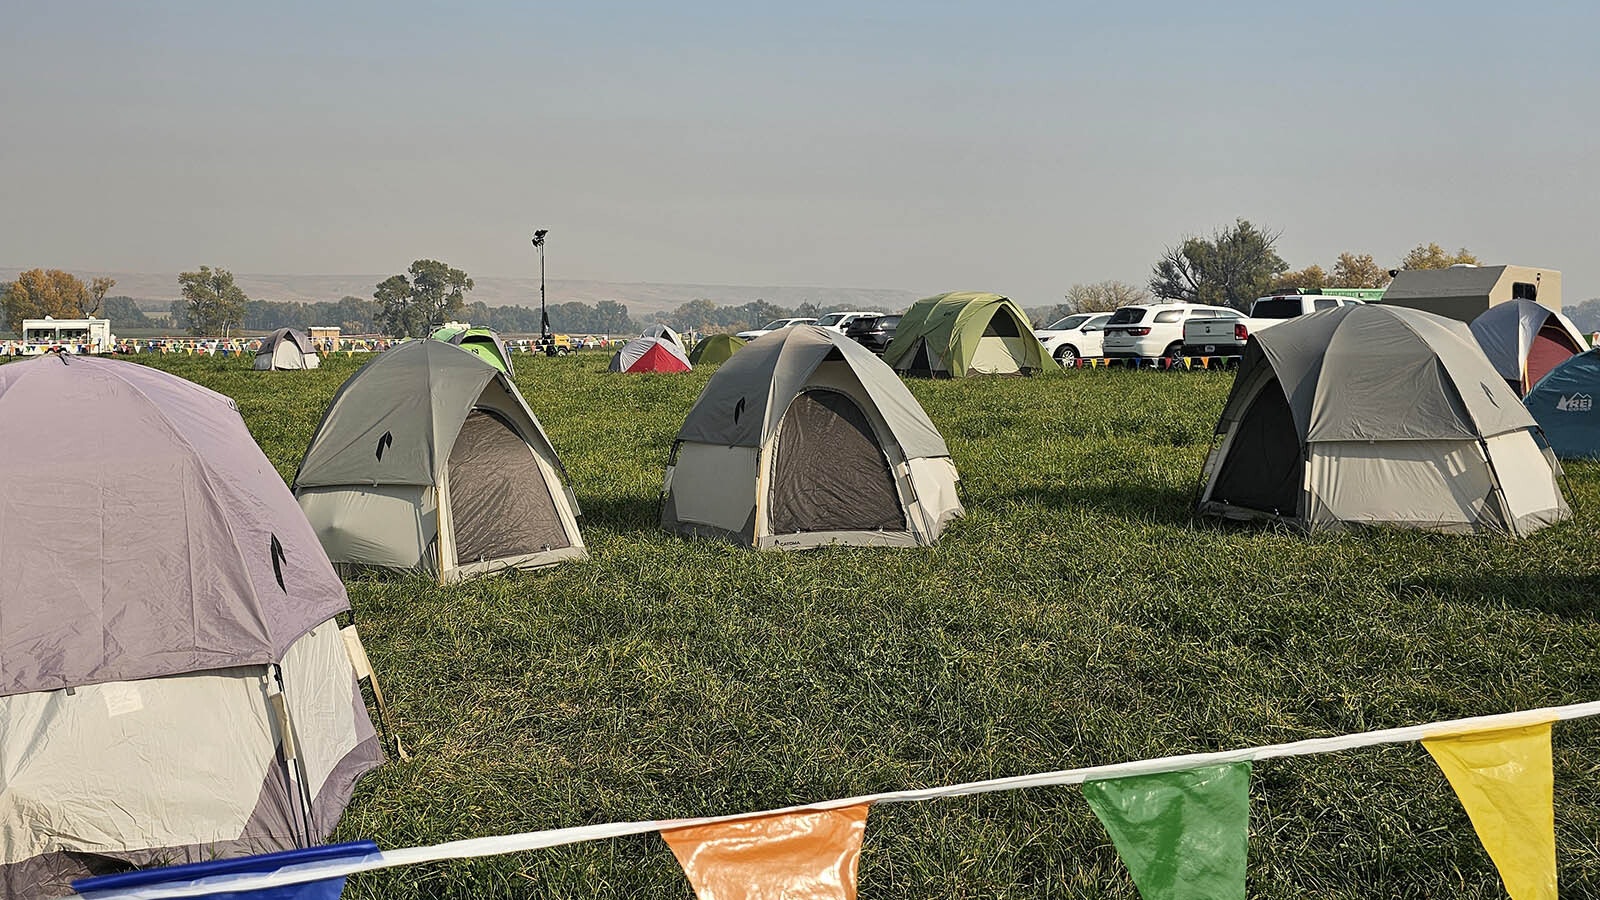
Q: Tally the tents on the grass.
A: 12